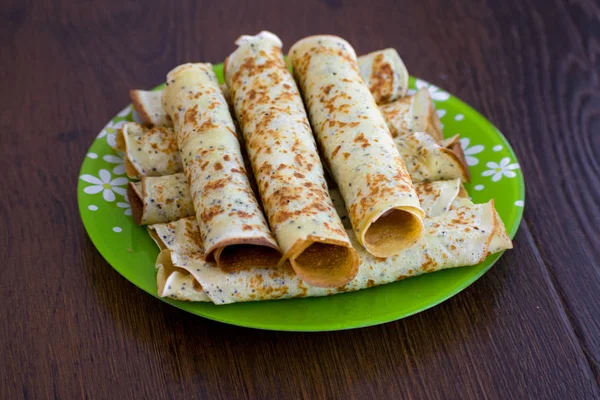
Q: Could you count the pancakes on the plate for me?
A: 8